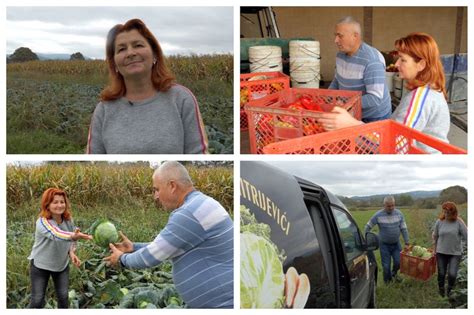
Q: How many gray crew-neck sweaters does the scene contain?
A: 4